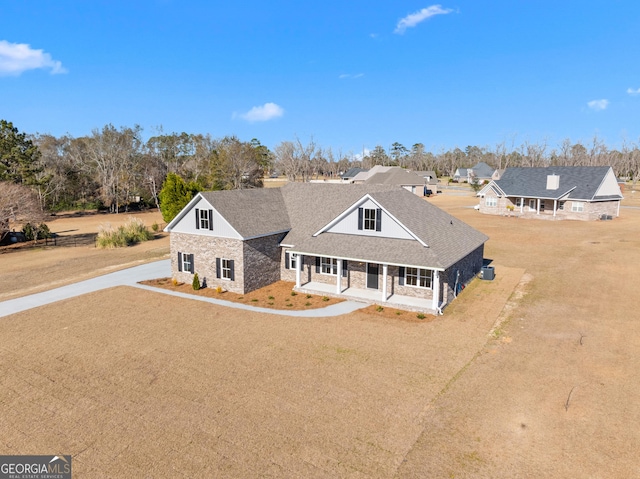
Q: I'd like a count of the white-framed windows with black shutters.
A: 7